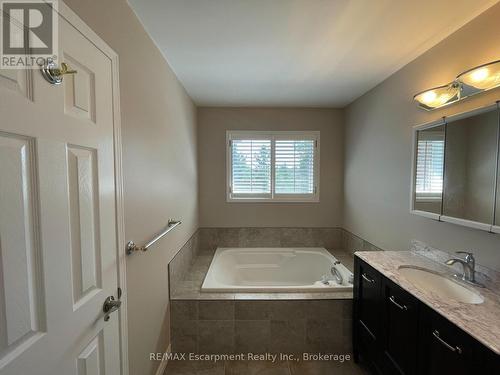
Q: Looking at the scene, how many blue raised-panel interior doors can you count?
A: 0